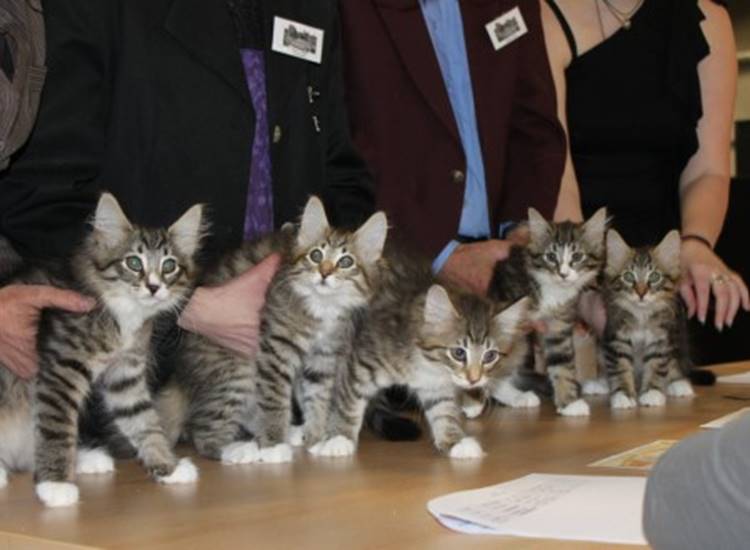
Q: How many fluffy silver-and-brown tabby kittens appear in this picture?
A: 5